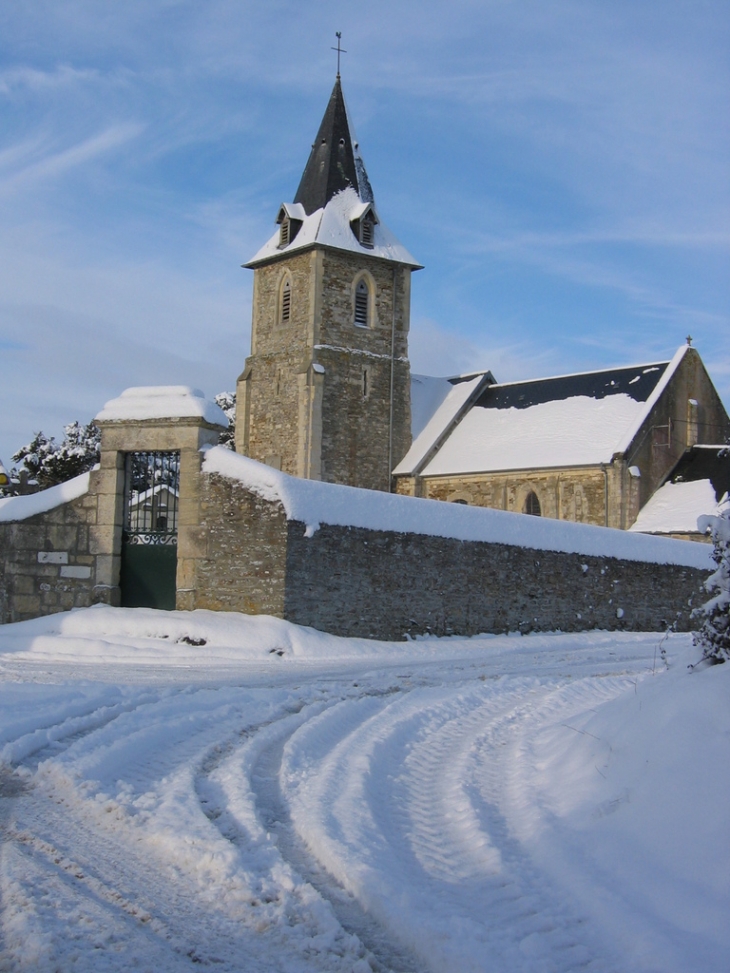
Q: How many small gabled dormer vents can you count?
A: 2